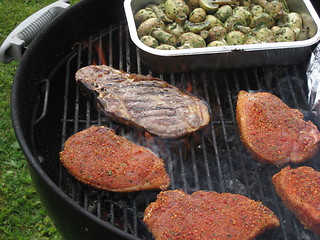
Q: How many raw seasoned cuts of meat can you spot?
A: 4